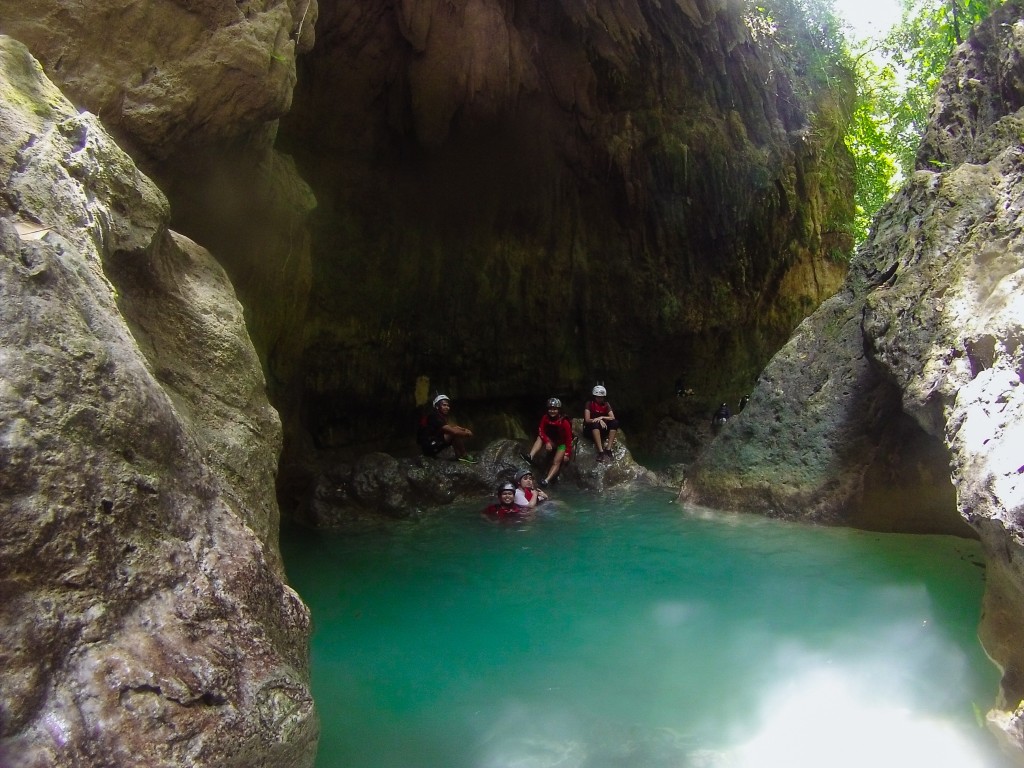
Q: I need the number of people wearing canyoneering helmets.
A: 5